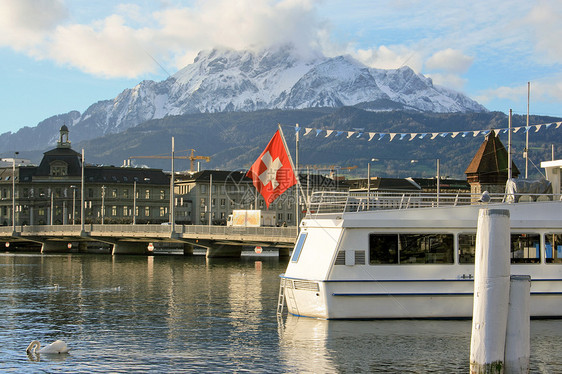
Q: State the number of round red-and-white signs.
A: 4